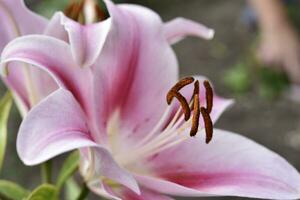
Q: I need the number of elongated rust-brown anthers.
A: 6